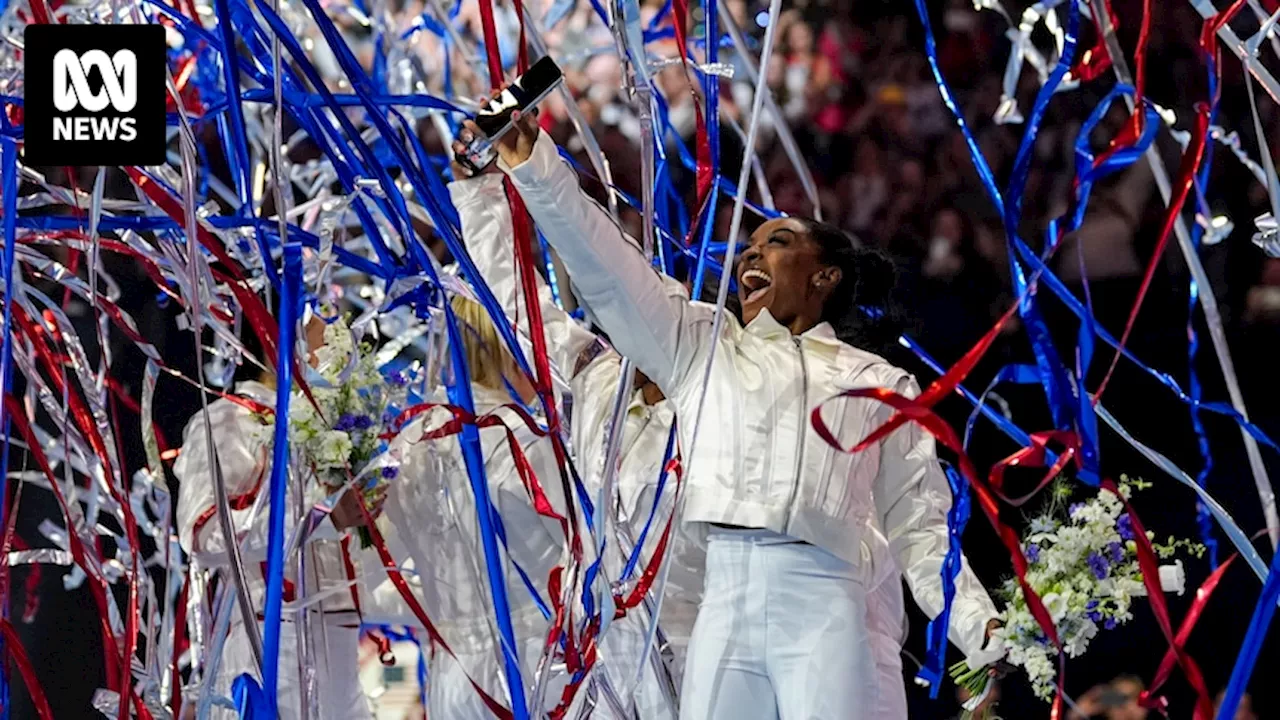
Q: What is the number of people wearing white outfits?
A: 4